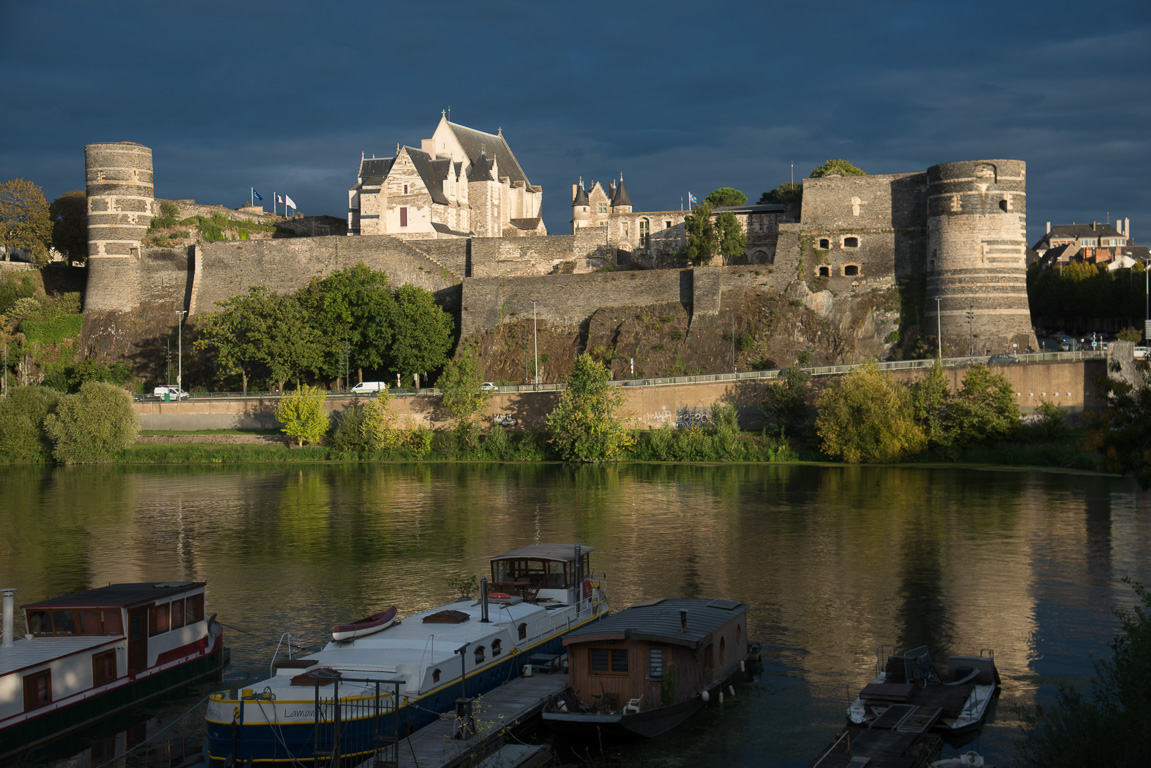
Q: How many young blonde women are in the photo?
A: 0